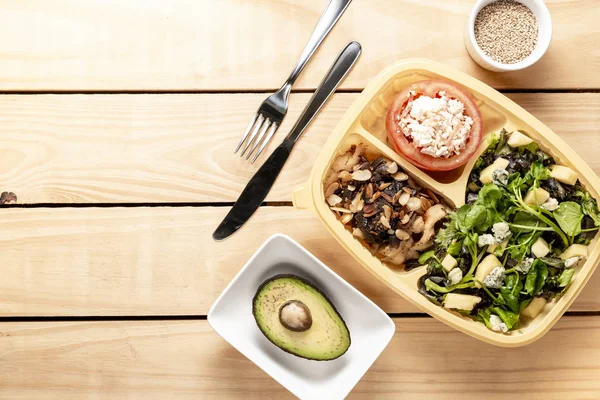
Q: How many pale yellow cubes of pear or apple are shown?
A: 11